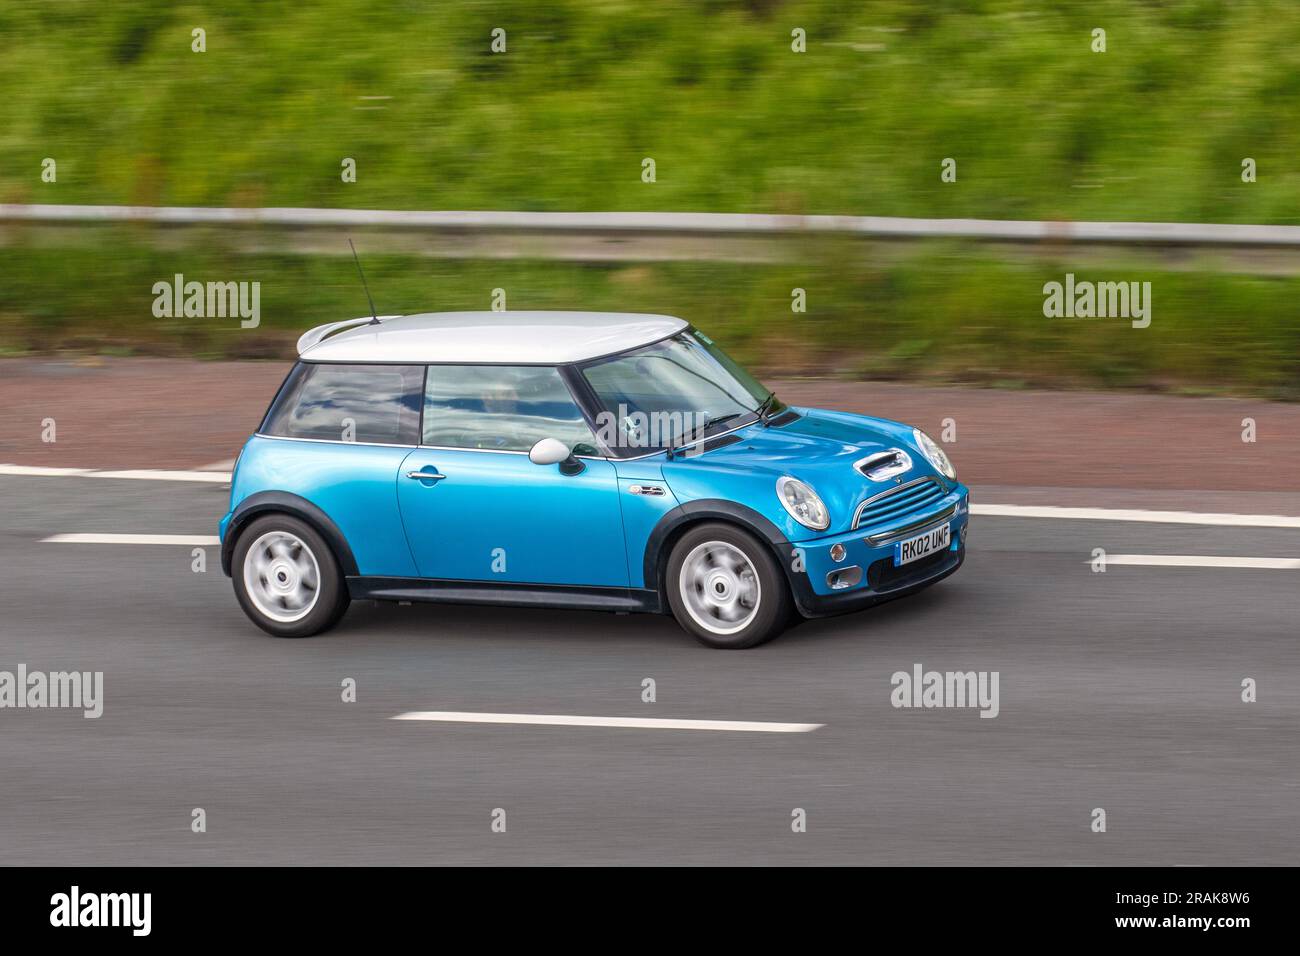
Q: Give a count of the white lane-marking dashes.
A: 3